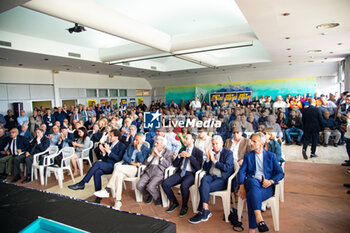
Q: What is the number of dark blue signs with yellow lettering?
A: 3